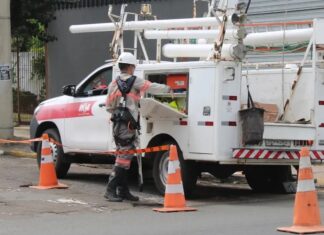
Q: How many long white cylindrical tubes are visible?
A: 4